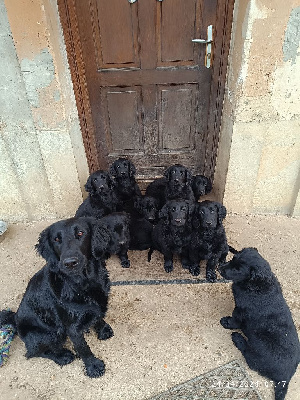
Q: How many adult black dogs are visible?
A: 1